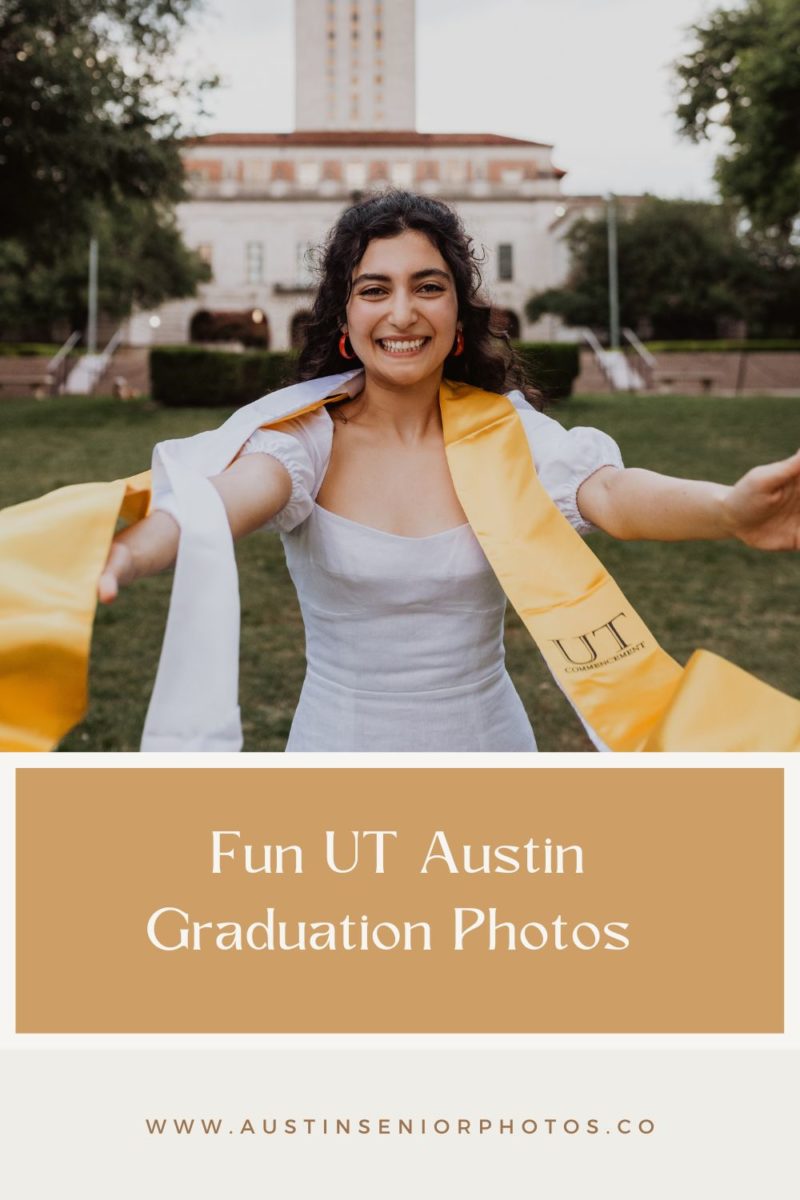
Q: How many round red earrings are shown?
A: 2